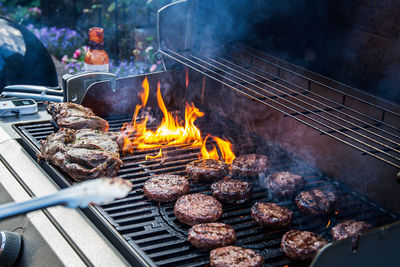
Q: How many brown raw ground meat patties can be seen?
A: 12